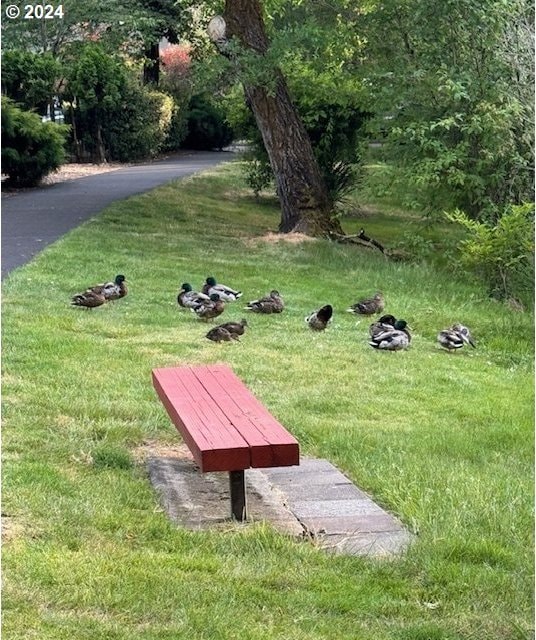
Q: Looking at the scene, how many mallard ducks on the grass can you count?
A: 13